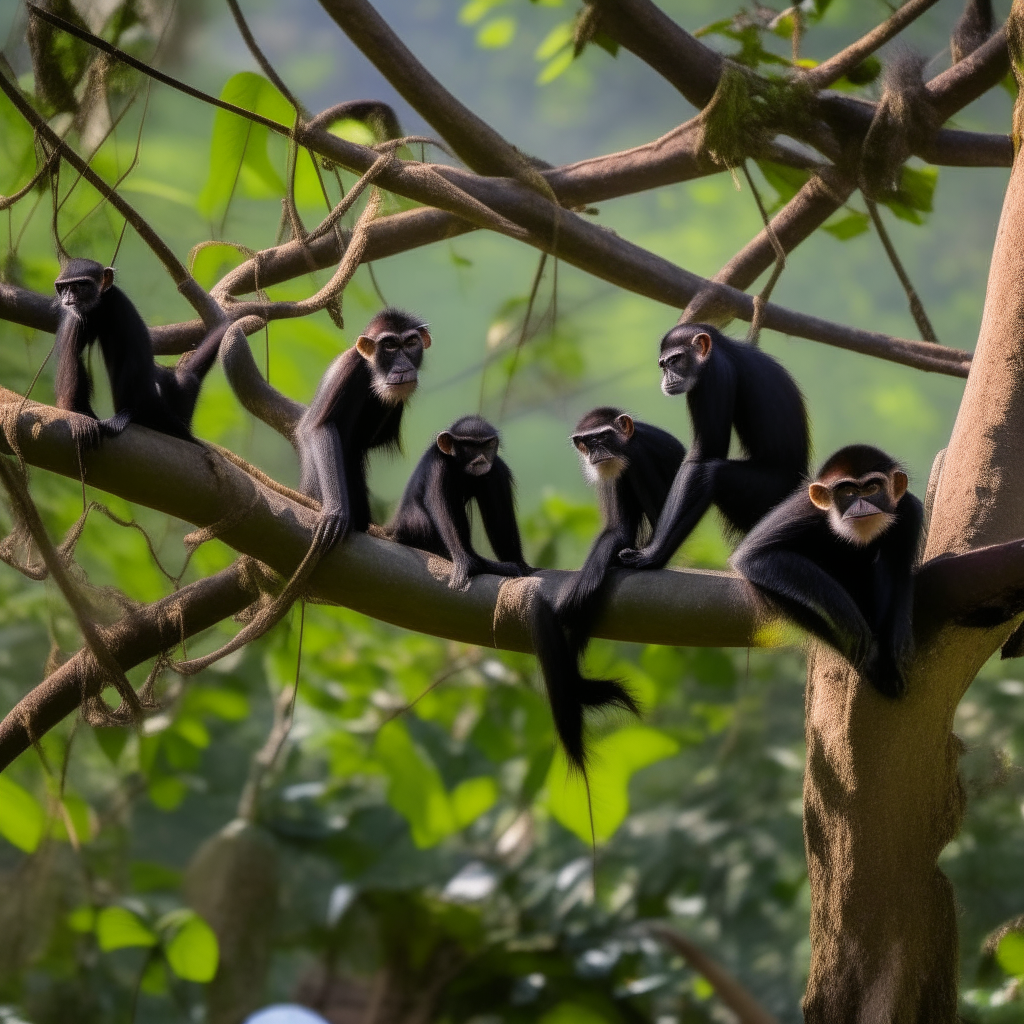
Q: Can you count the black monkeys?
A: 6